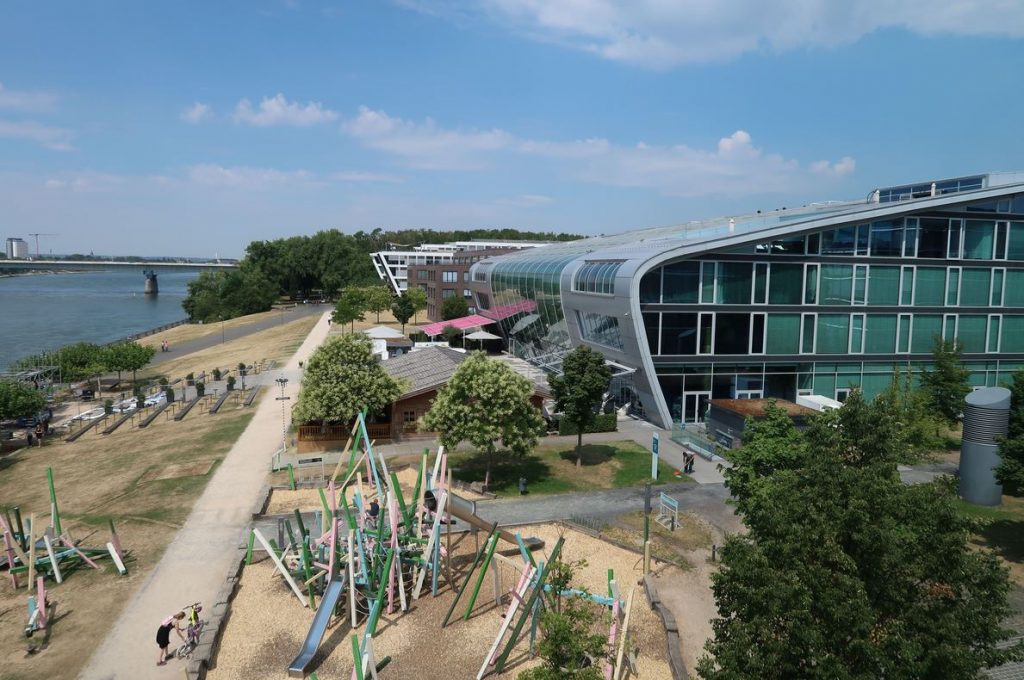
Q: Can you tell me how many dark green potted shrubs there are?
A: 10